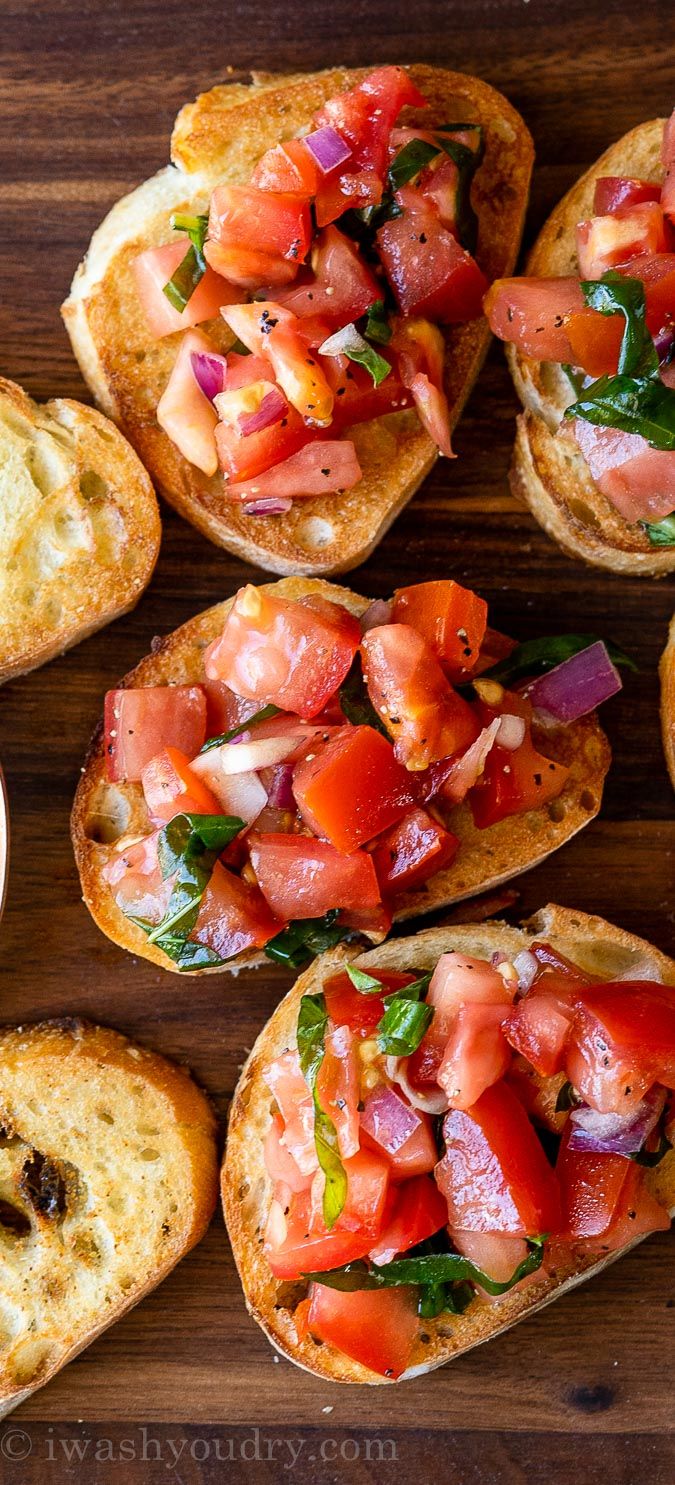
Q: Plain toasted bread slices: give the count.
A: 2